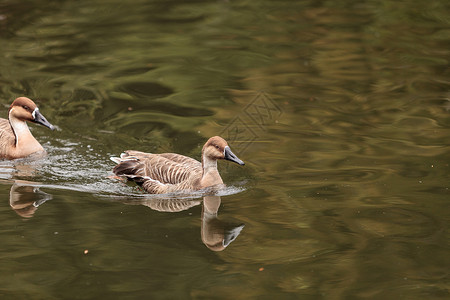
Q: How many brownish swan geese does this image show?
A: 2